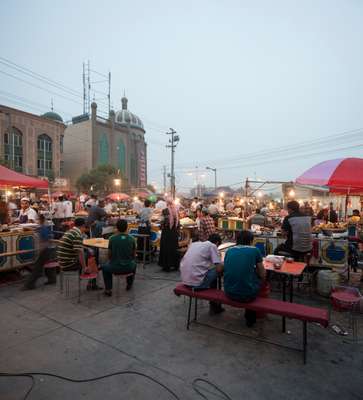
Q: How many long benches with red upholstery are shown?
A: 1